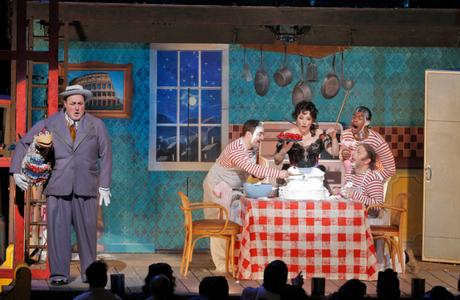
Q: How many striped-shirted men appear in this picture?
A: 3